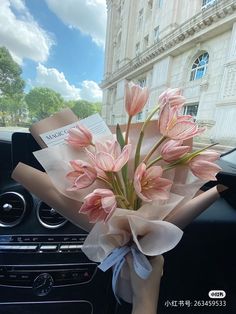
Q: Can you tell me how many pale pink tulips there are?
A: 10